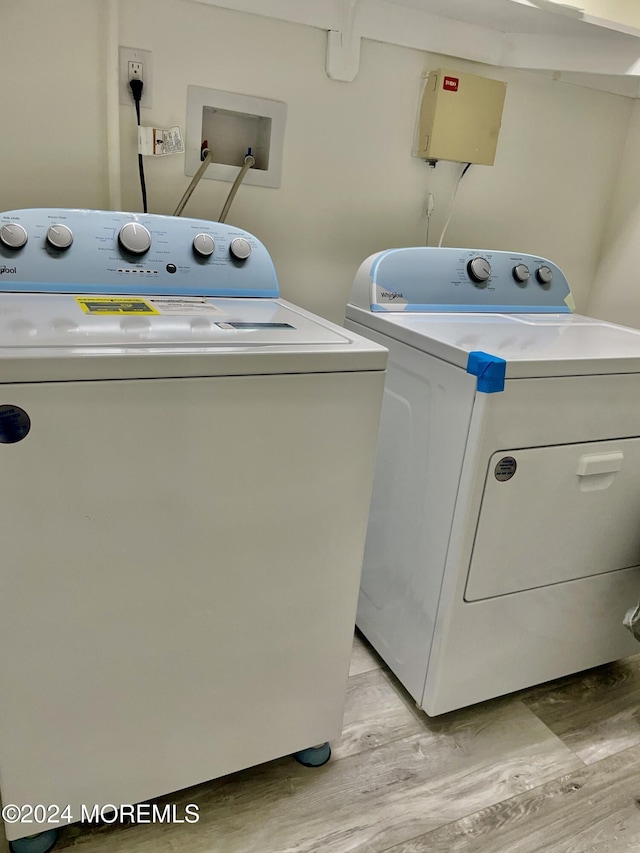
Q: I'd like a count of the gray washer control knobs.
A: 5